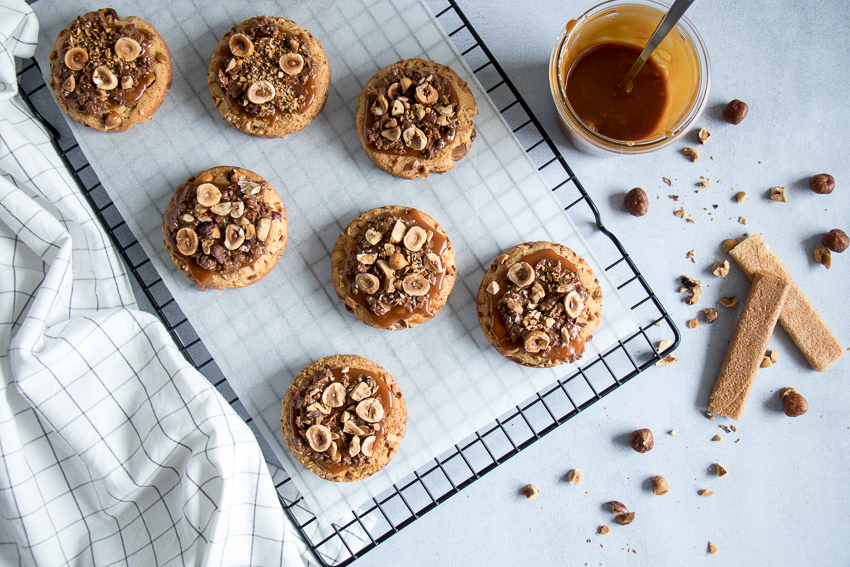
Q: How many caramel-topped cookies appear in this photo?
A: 7